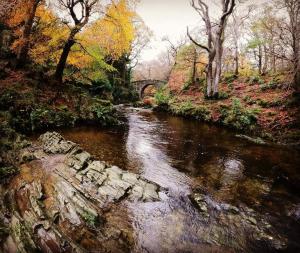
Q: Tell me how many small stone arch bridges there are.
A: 1